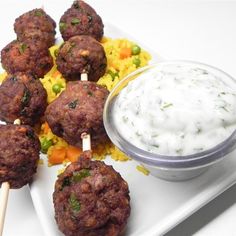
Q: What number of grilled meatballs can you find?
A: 8